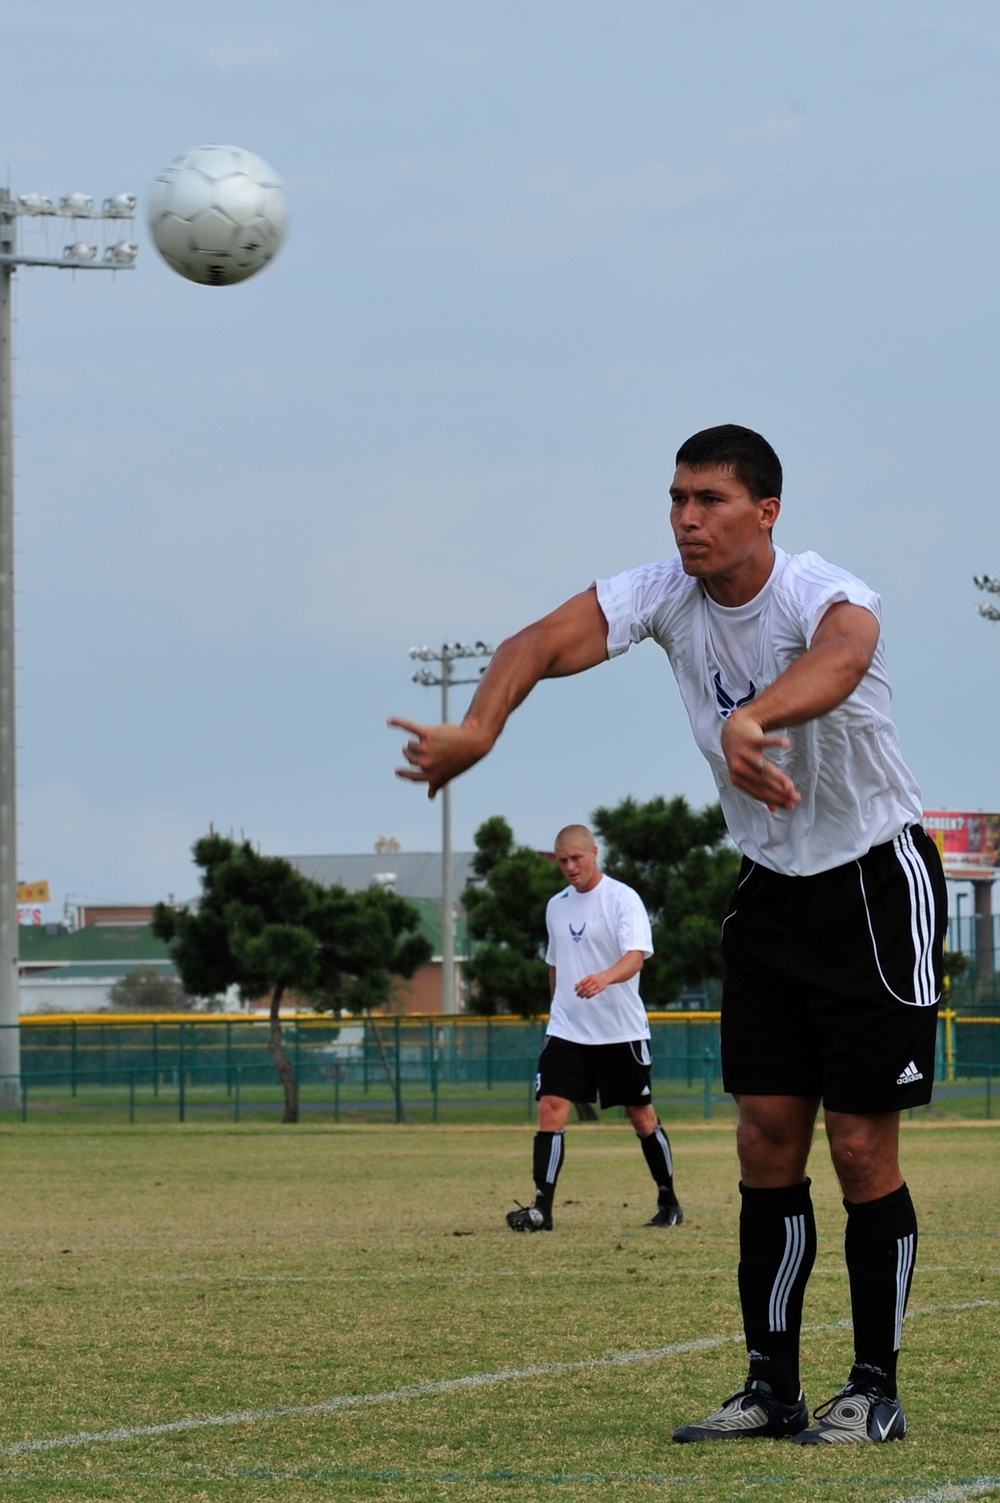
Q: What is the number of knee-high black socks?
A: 4